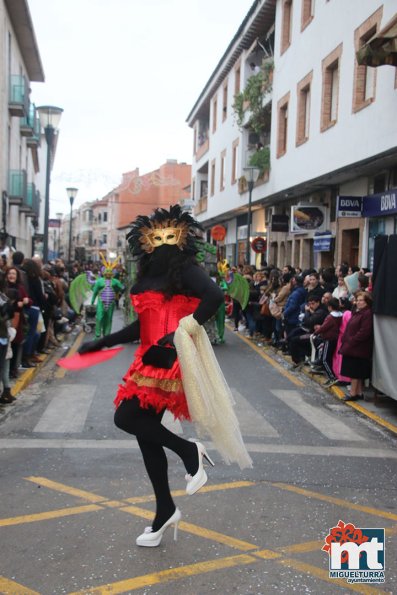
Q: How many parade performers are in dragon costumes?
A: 2